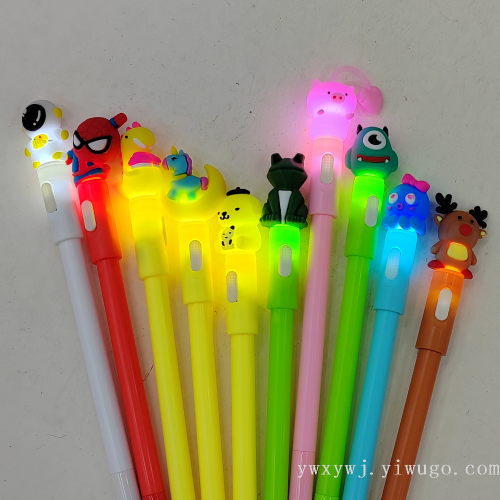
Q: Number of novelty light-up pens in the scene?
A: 10